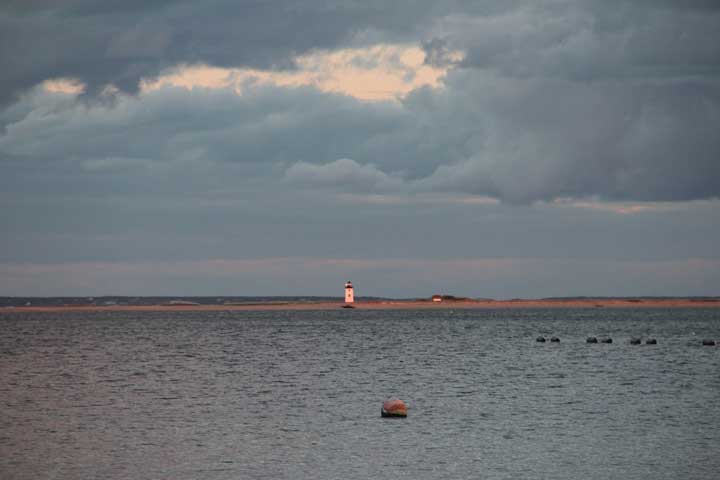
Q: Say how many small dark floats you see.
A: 7